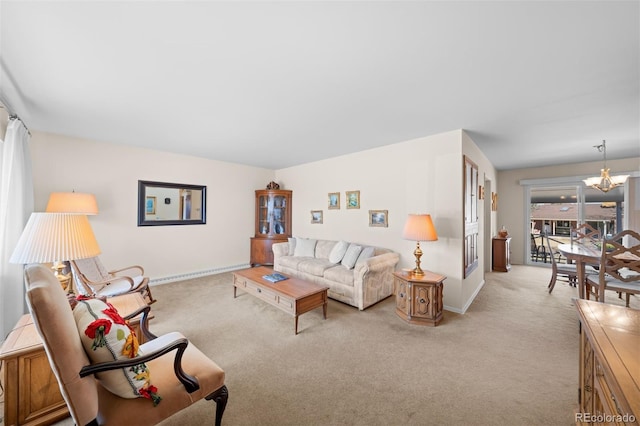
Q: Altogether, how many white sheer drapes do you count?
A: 1